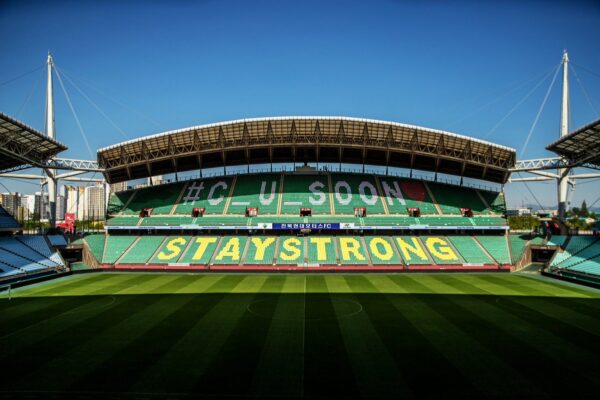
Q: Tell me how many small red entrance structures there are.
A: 7